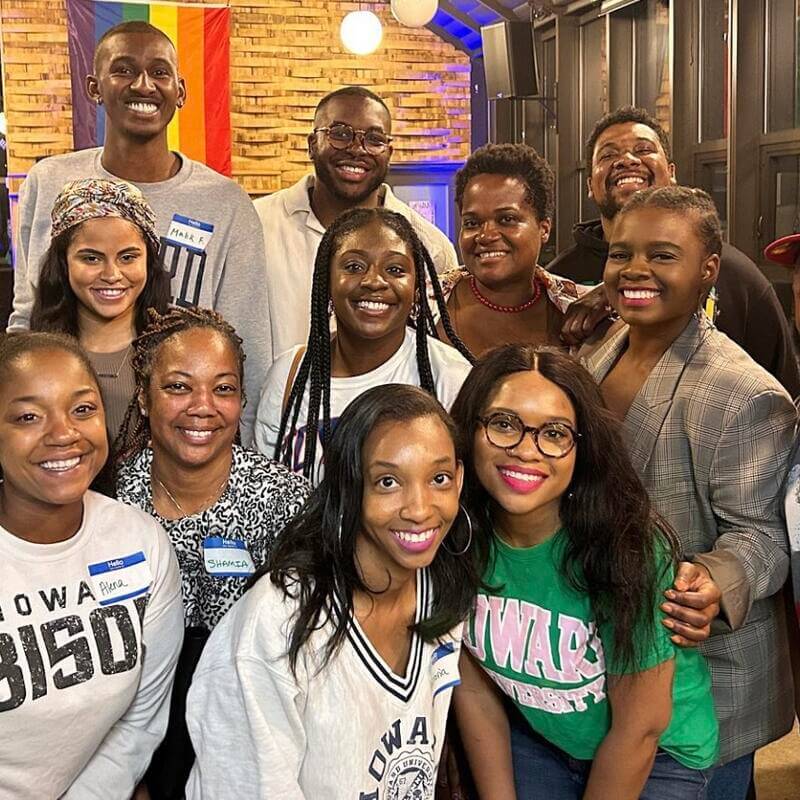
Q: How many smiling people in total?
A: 11